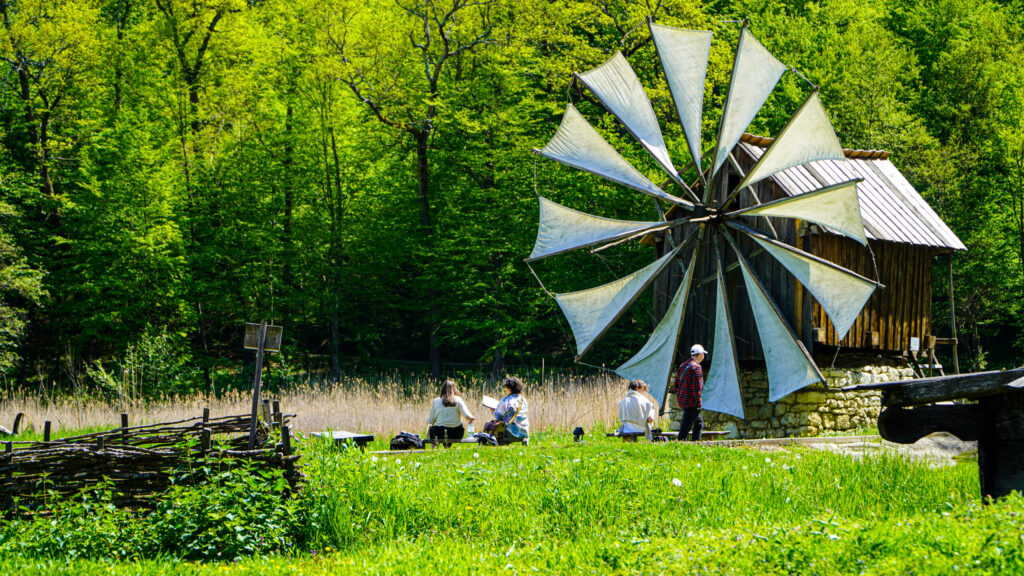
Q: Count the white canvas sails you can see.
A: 12